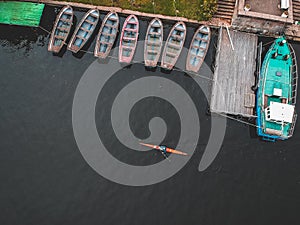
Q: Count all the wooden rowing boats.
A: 7